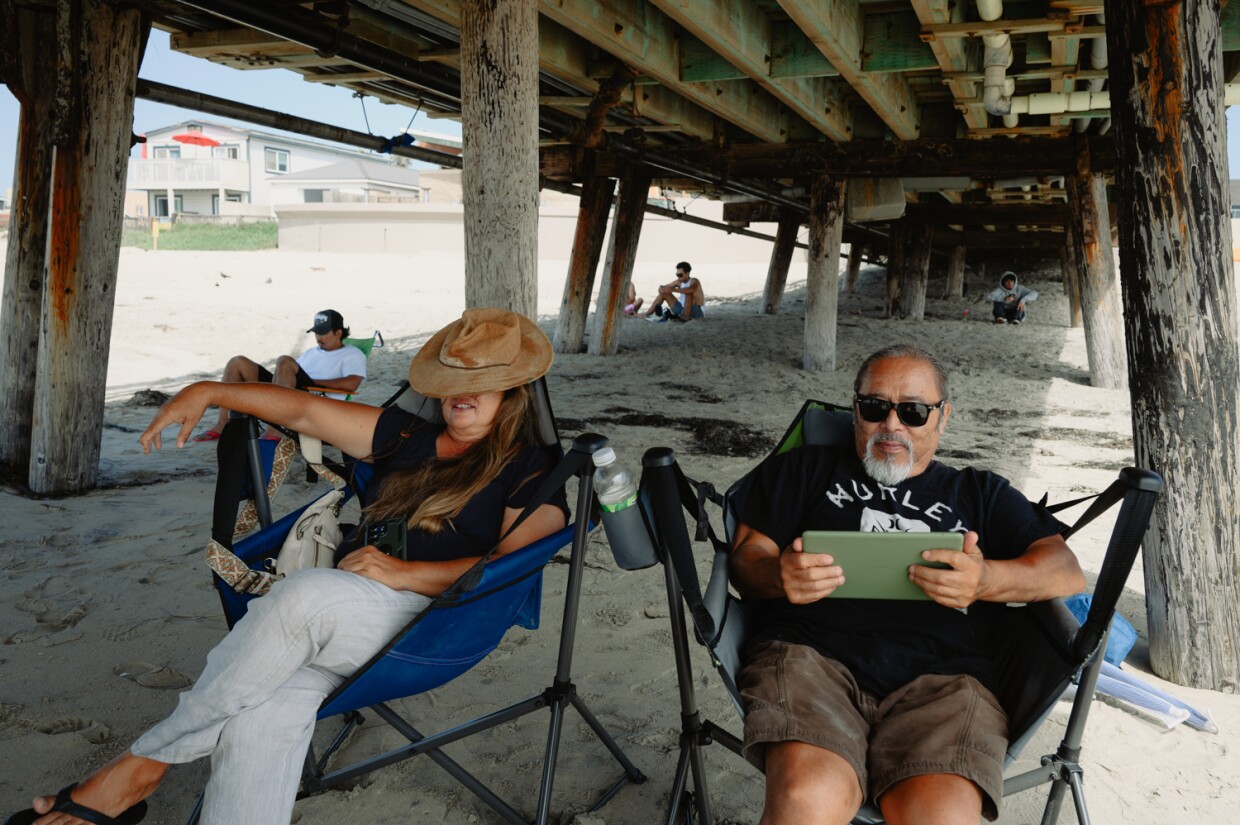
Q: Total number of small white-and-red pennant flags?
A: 0